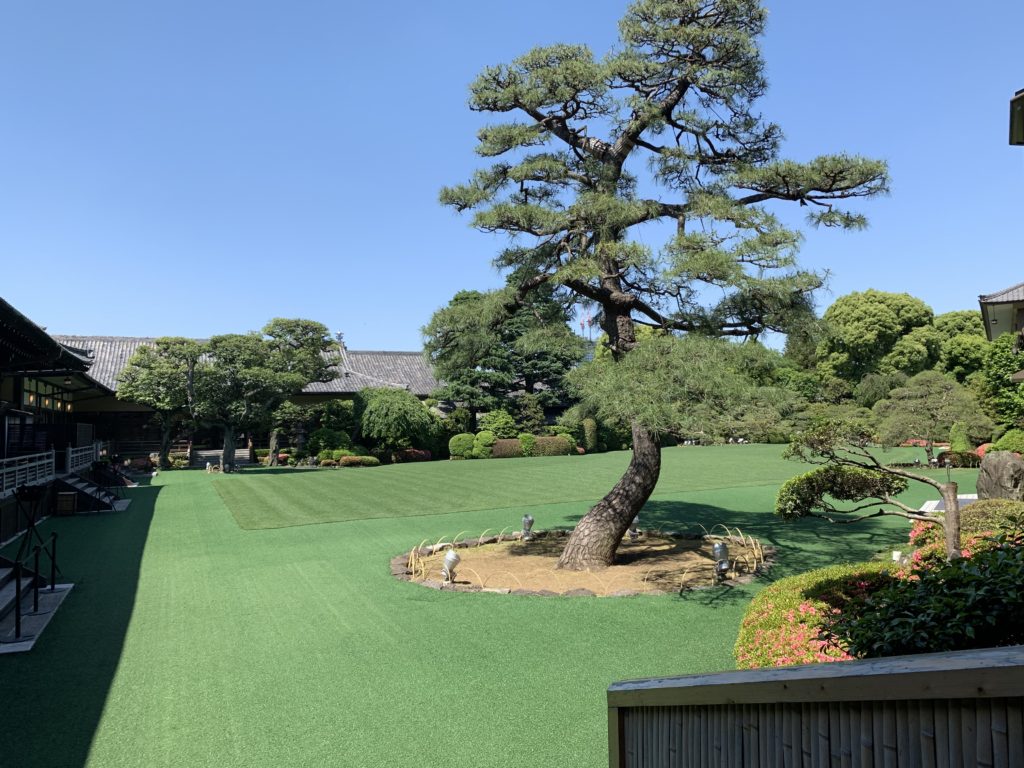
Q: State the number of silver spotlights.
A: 4